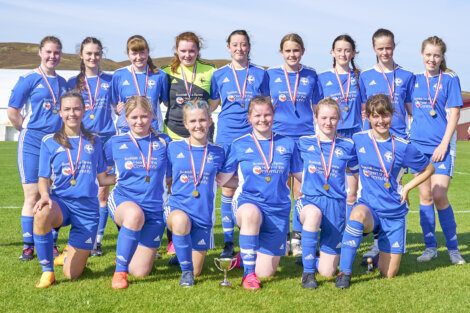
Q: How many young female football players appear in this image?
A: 15